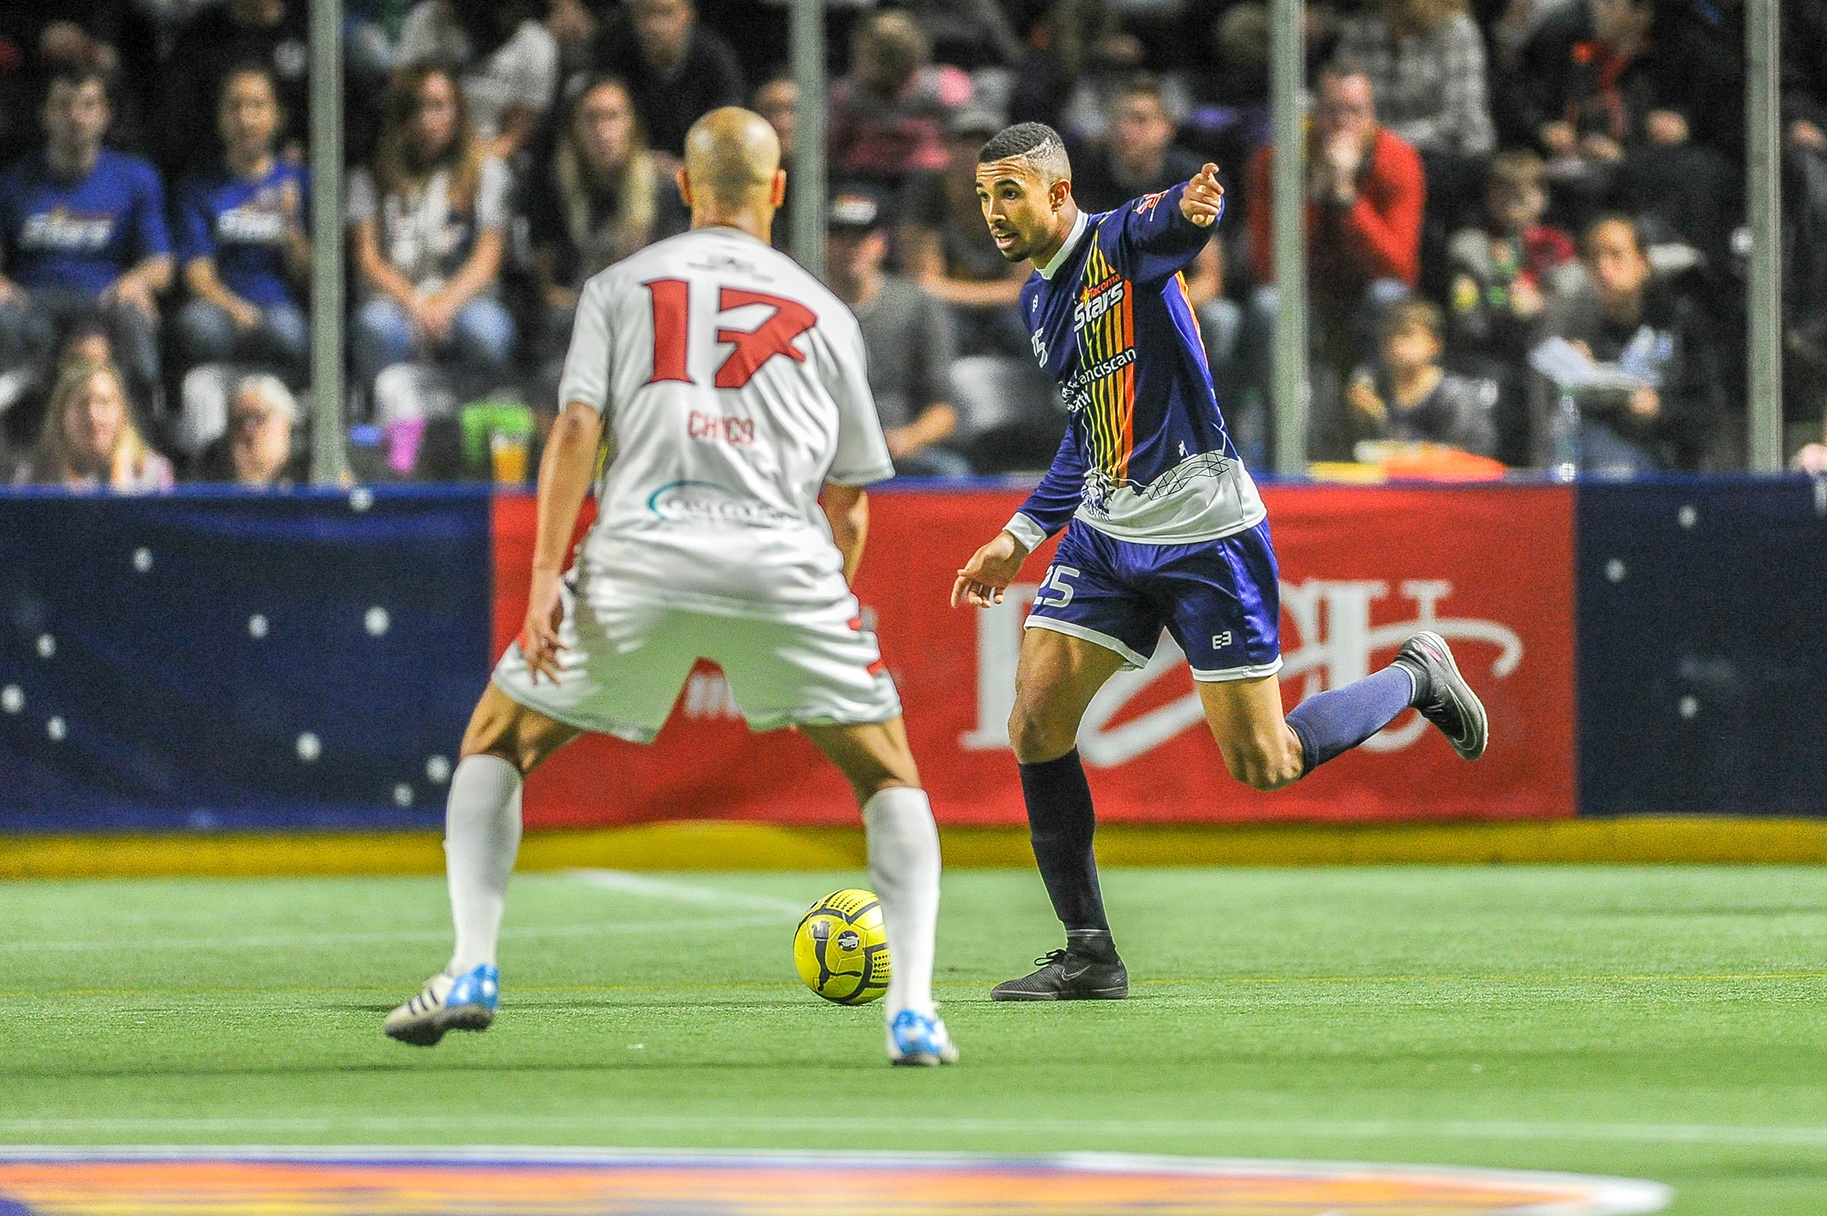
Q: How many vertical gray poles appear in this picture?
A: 4